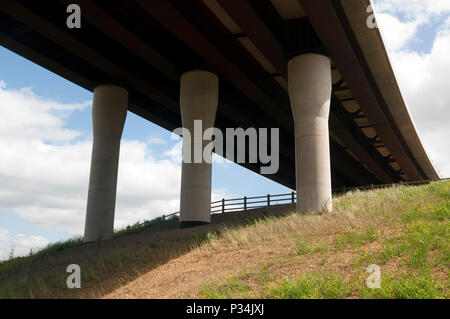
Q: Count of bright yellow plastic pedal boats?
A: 0